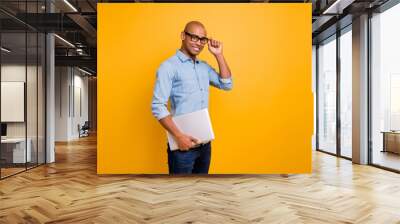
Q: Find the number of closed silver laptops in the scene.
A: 1